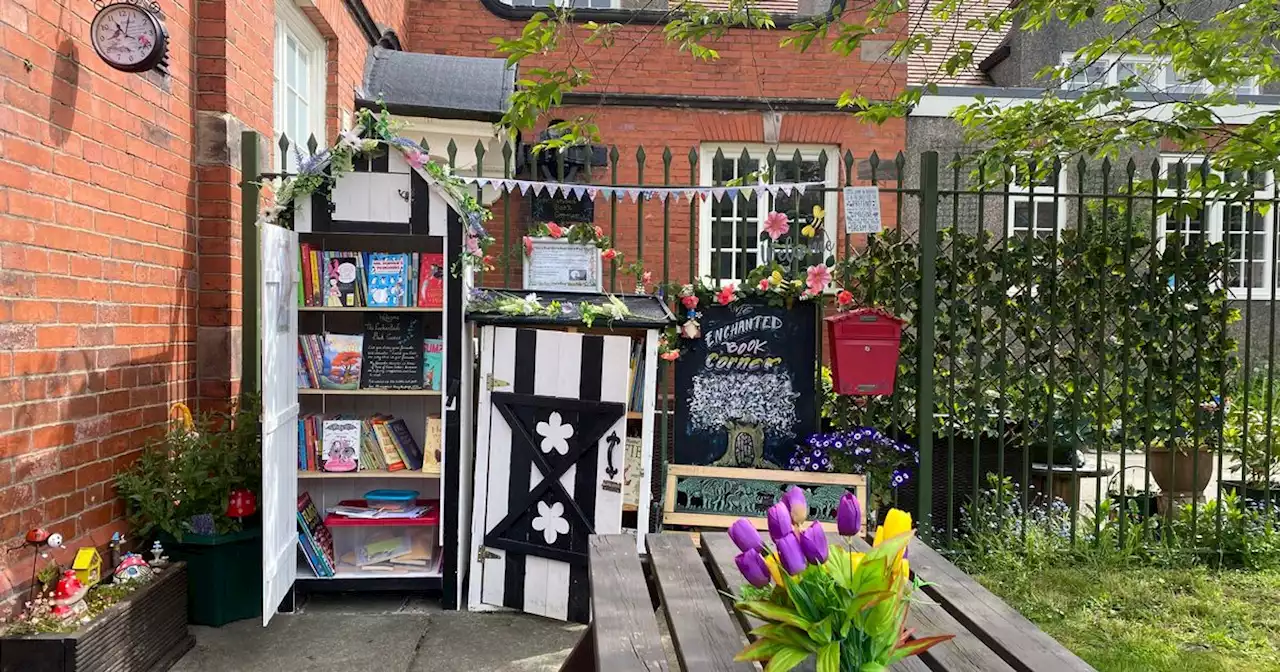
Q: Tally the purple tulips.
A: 7